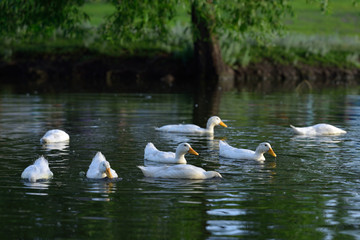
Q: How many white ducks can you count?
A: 8